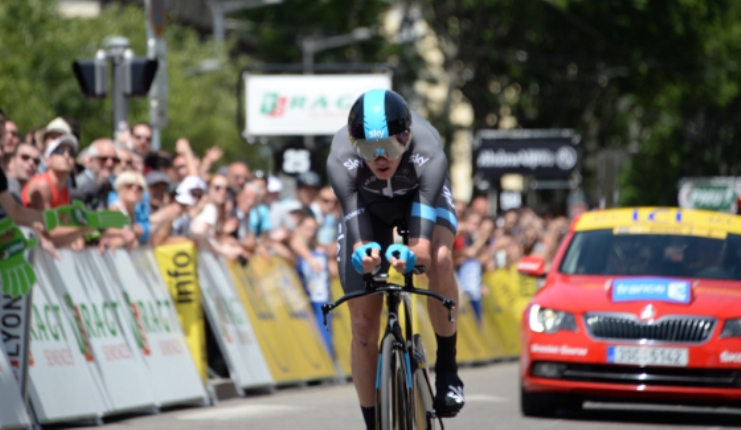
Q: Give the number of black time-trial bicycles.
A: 1